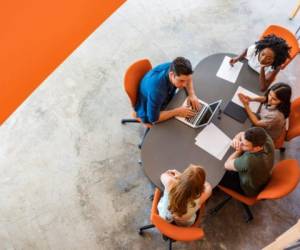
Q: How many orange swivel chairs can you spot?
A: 5